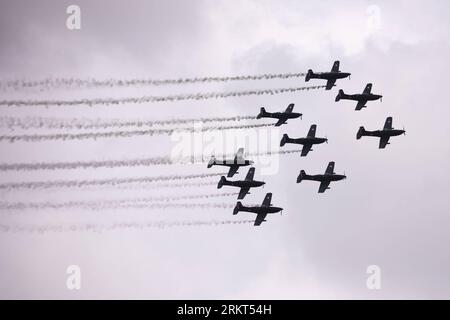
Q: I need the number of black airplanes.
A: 9